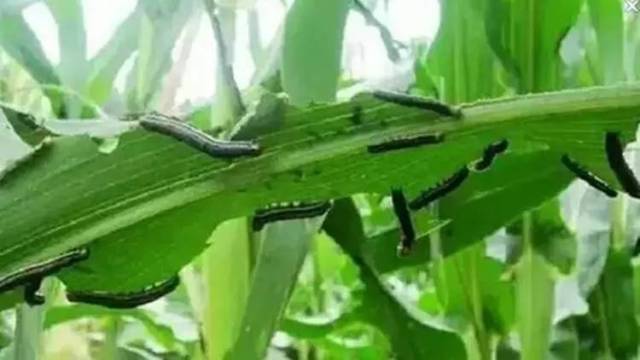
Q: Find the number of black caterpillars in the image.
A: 12